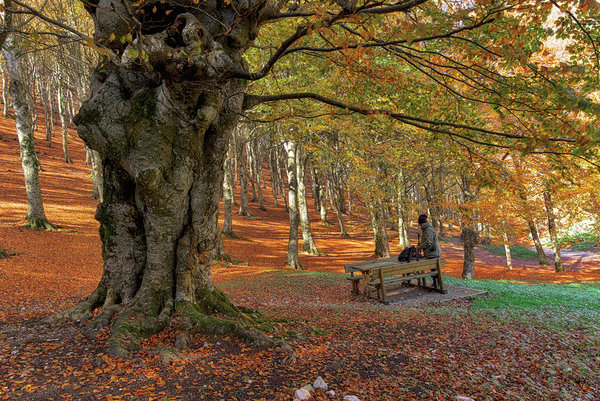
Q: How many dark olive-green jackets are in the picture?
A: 1